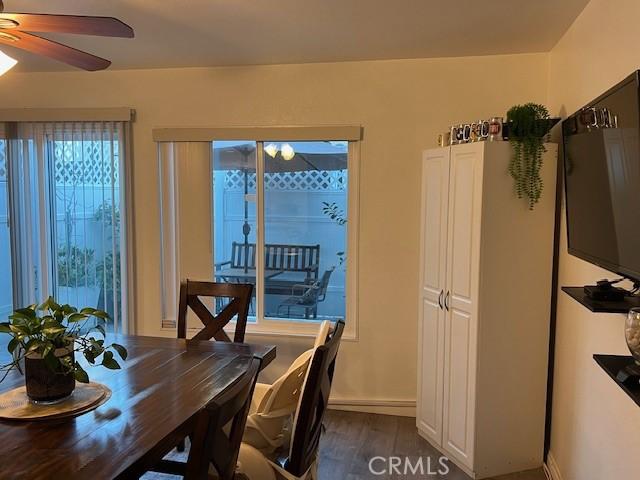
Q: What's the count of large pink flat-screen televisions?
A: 0